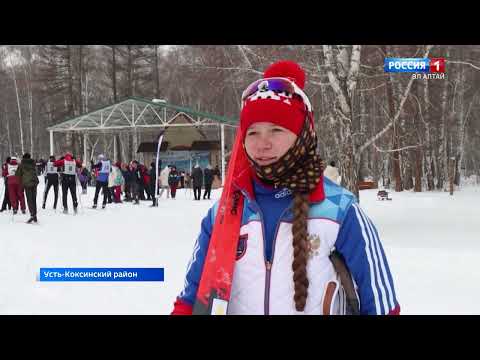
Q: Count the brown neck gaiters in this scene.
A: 1